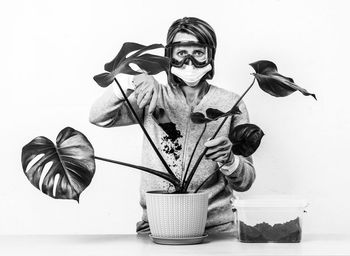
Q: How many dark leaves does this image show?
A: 5